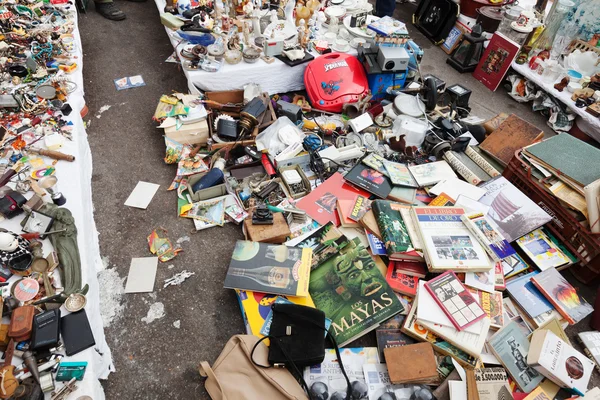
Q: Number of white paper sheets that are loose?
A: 2